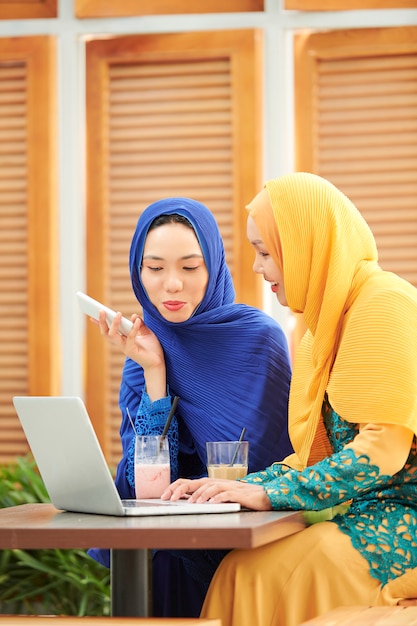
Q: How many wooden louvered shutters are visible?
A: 3